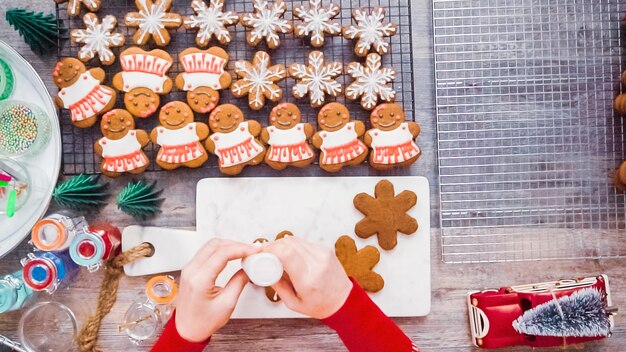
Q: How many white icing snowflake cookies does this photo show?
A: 10